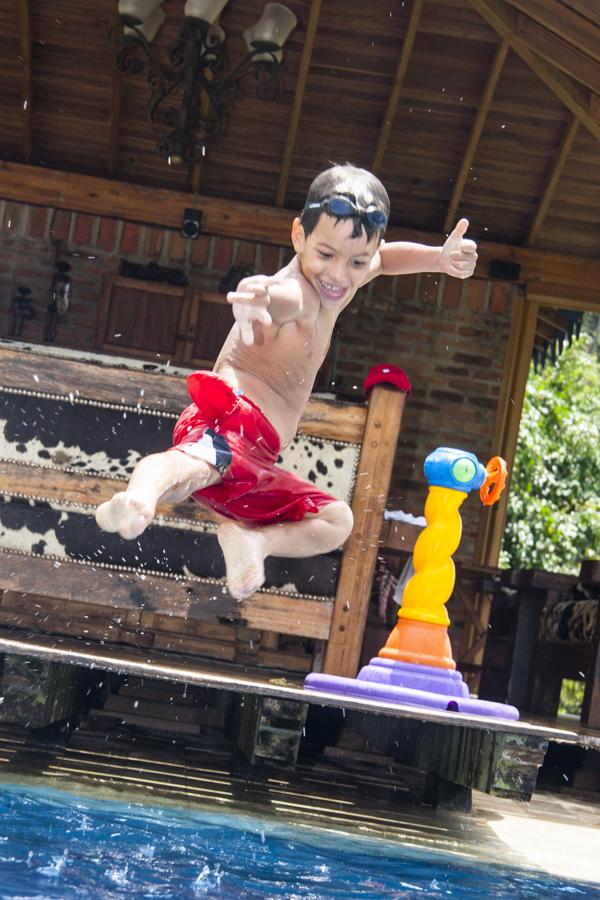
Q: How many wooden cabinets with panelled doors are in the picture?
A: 1